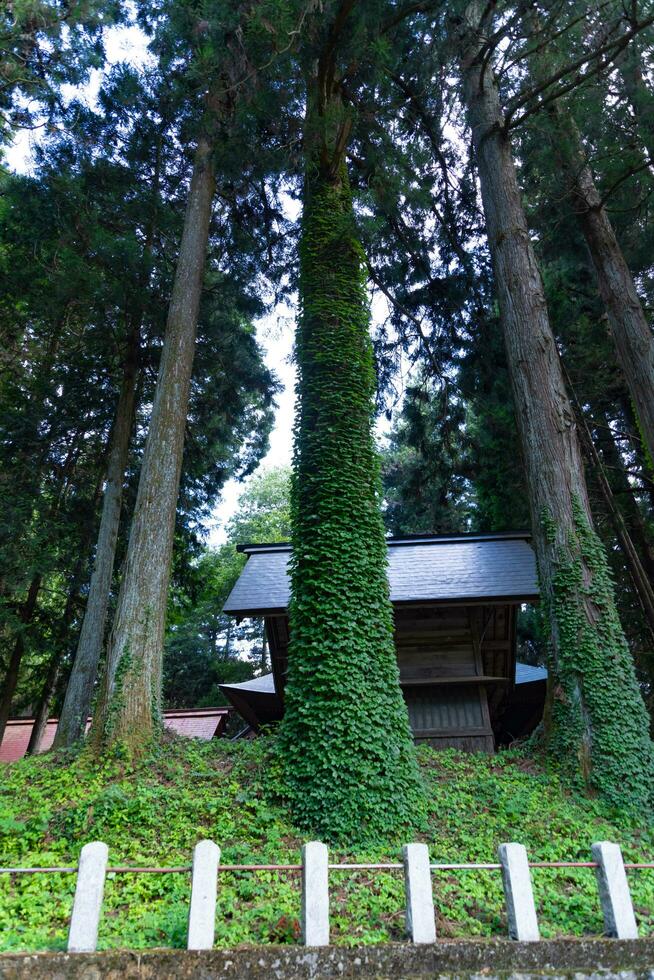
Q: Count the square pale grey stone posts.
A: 6